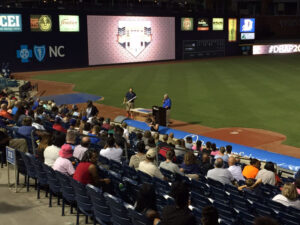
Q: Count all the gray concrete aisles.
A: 1